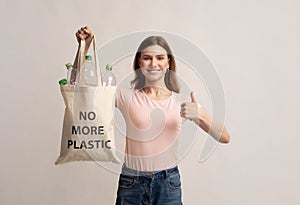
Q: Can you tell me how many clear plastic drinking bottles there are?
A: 4